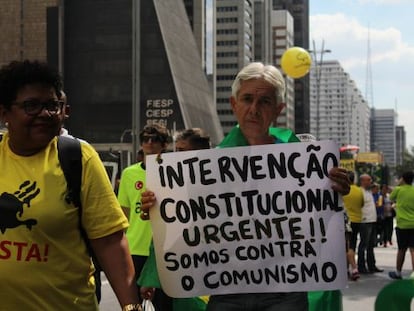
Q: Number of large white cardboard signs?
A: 1